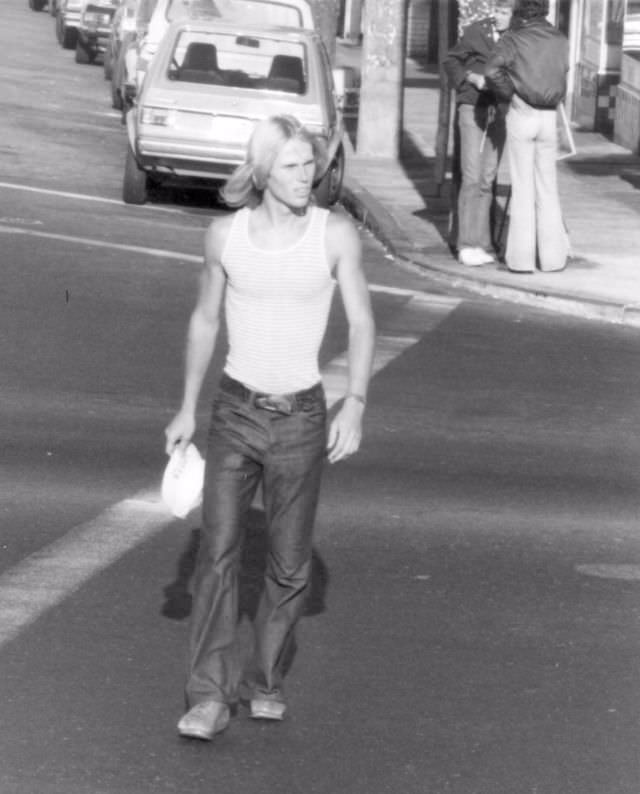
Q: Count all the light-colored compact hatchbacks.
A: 1